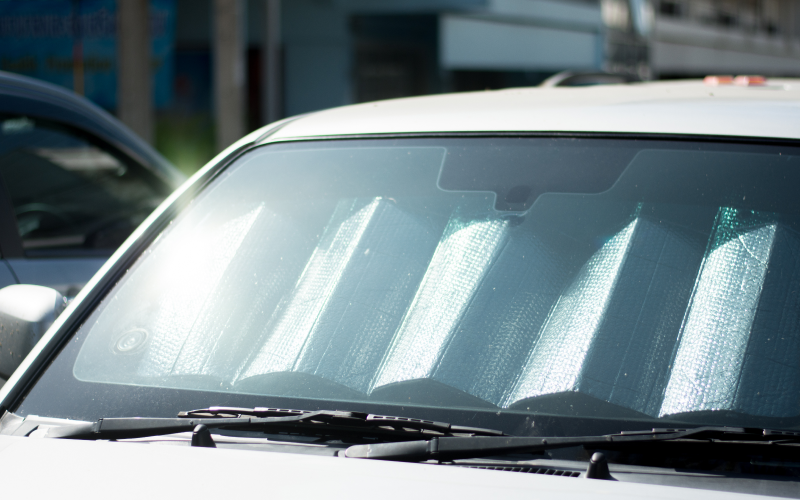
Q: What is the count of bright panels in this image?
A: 5